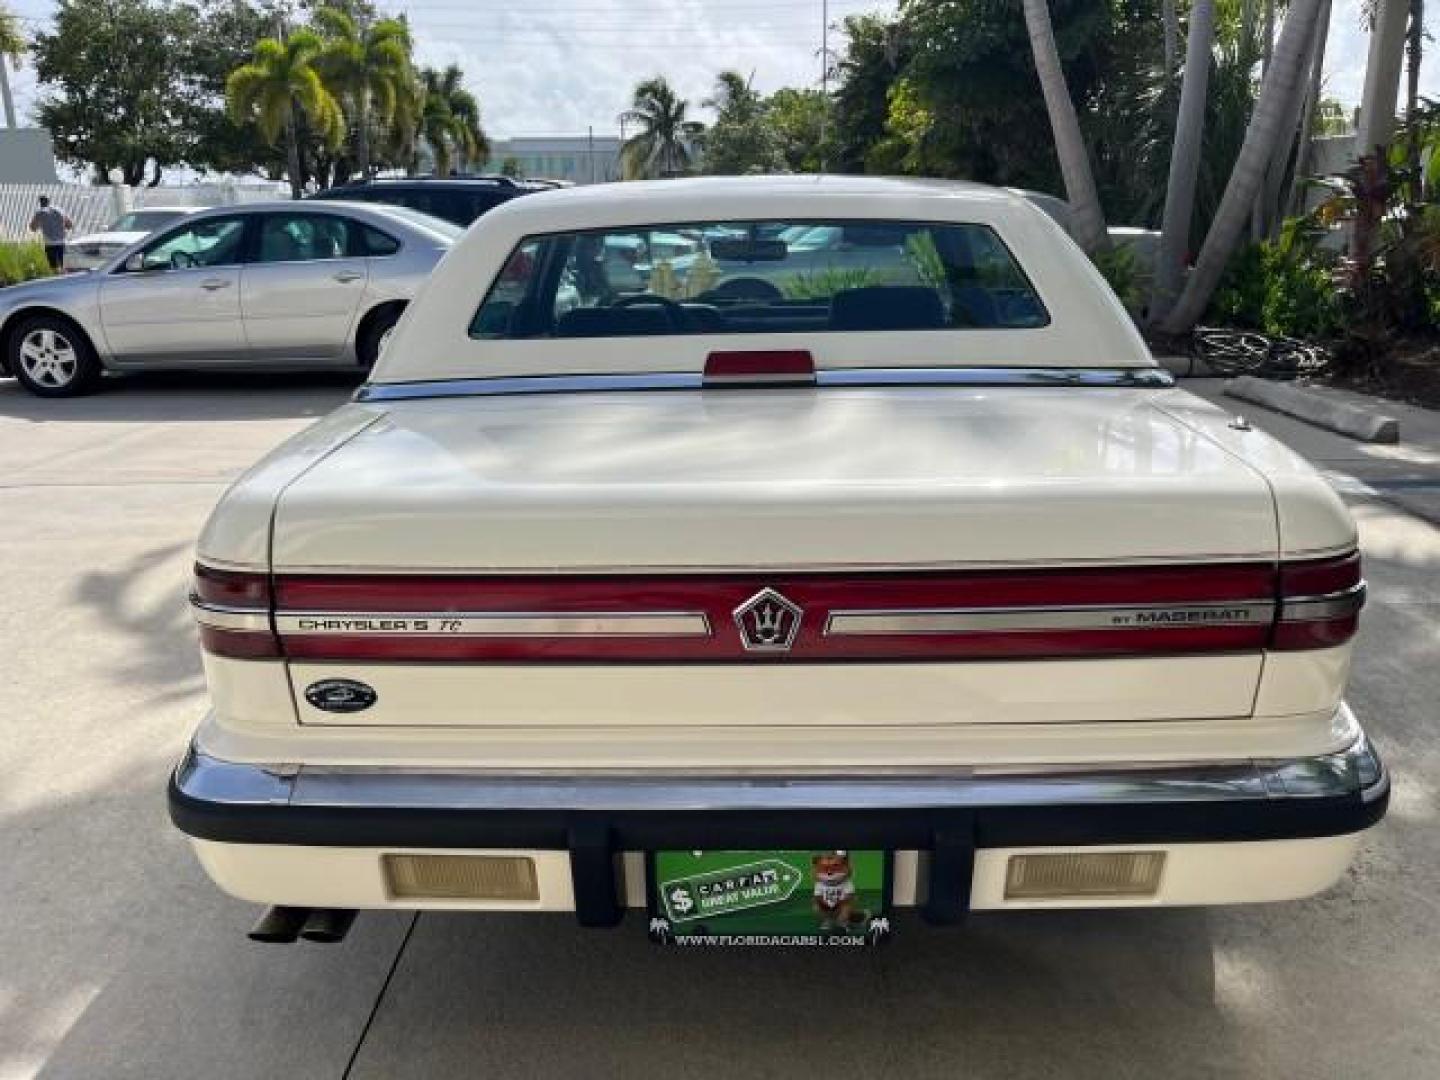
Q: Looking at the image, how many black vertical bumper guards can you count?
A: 2